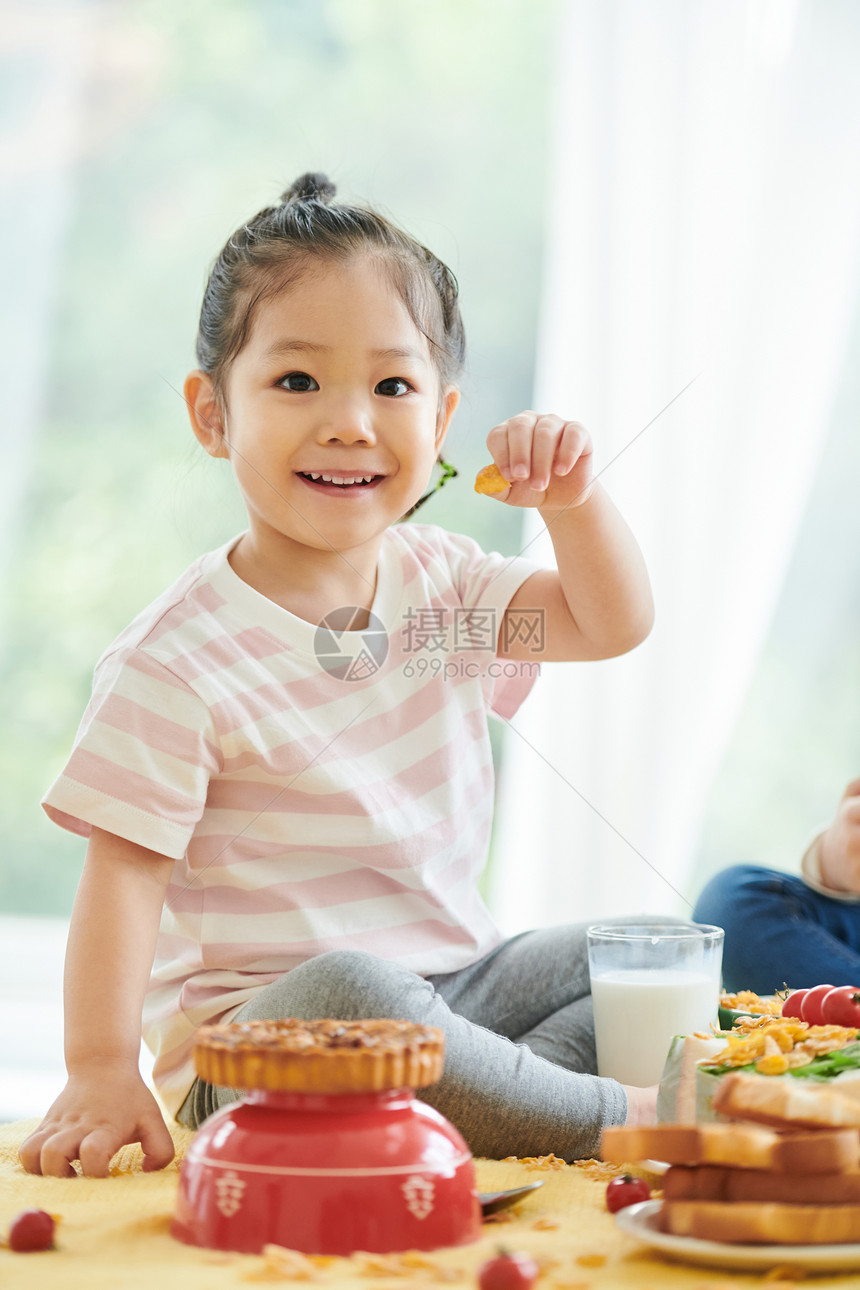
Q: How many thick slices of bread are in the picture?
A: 4